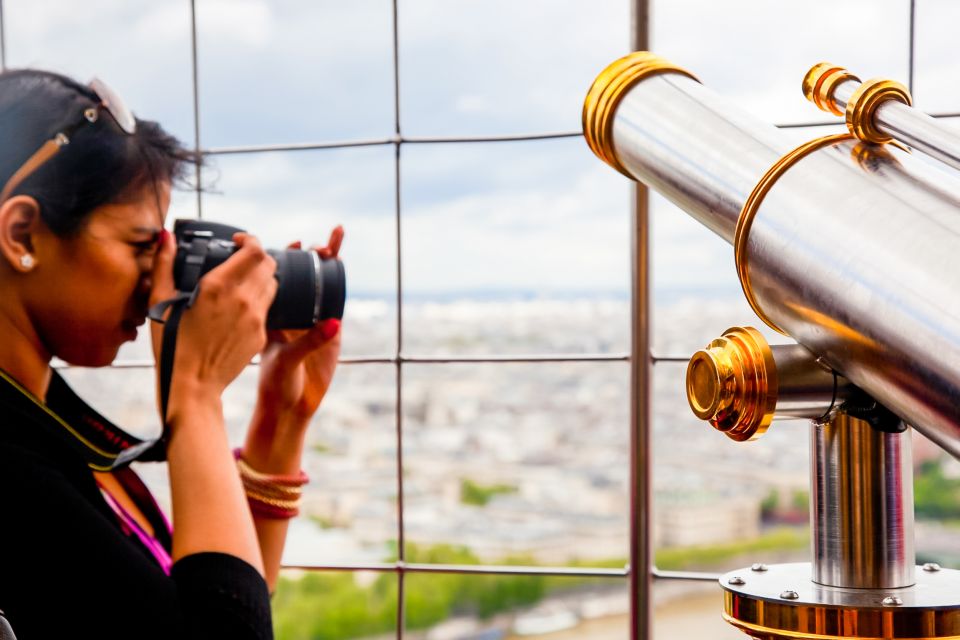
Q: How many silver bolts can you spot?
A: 5